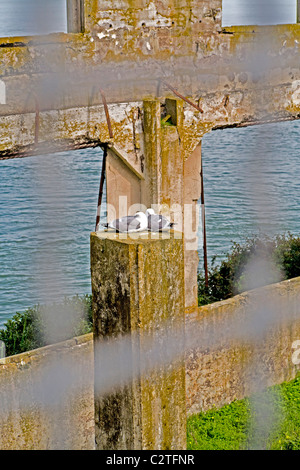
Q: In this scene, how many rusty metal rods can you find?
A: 5